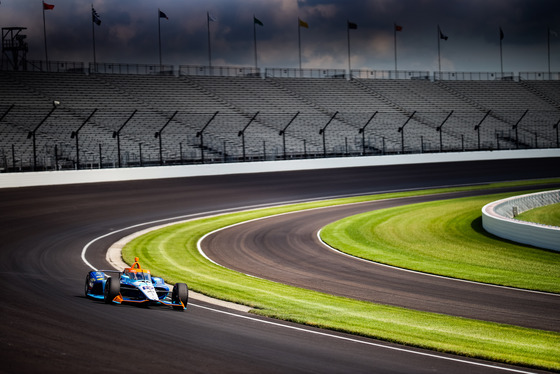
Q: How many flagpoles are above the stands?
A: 11